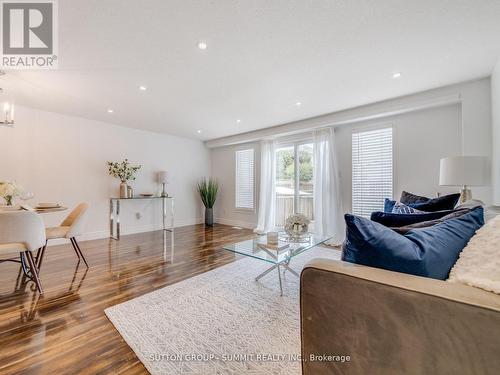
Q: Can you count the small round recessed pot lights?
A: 7